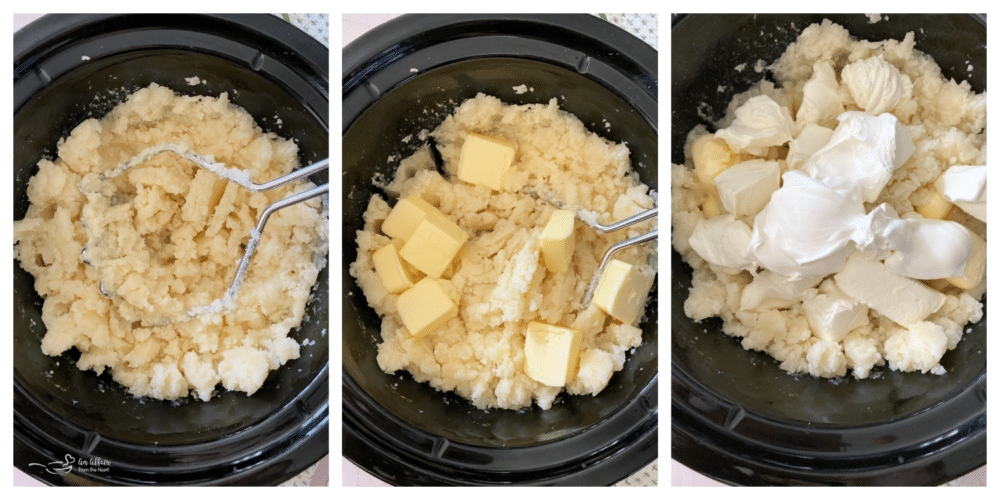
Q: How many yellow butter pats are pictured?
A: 8